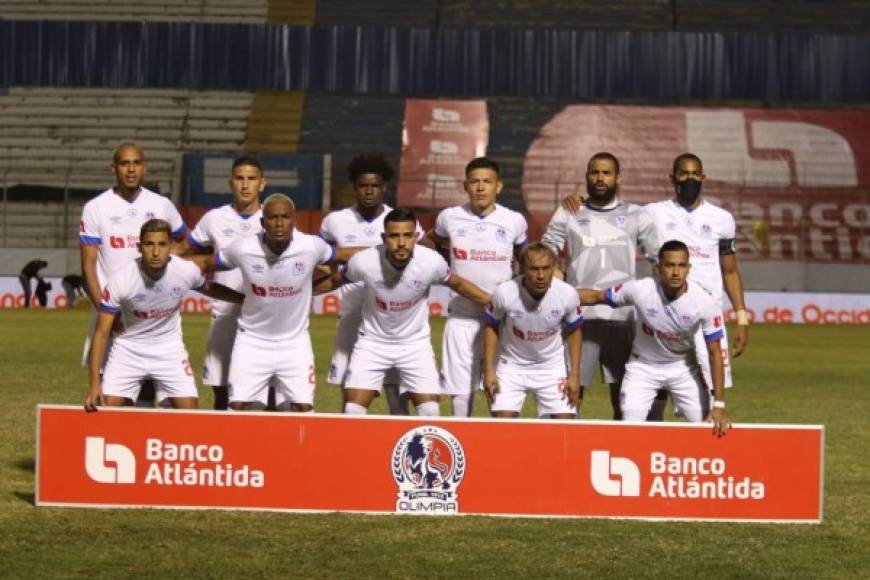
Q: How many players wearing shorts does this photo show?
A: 11